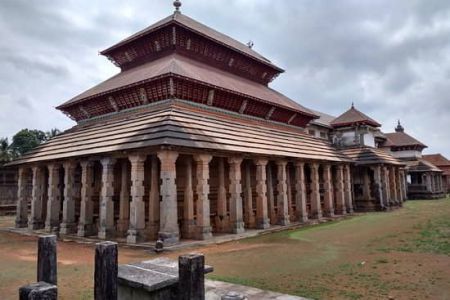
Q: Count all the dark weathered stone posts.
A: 4